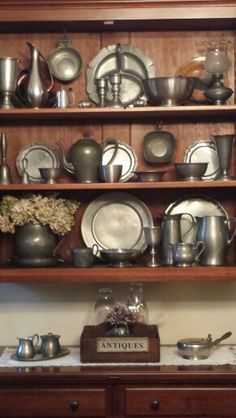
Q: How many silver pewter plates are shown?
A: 6